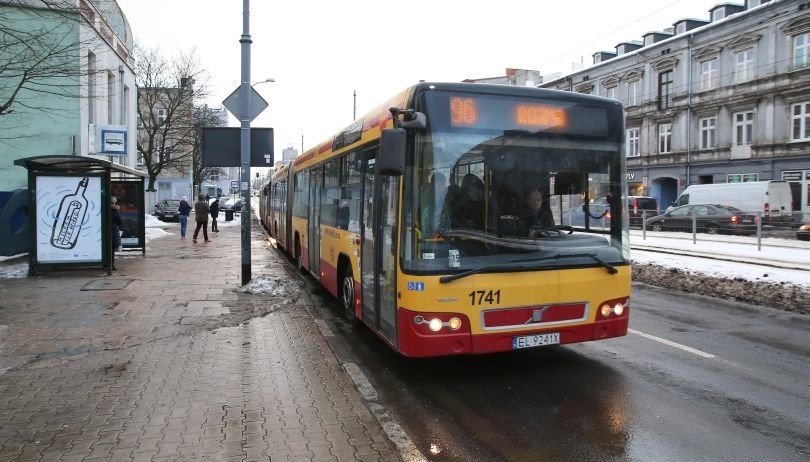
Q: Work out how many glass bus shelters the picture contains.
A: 1